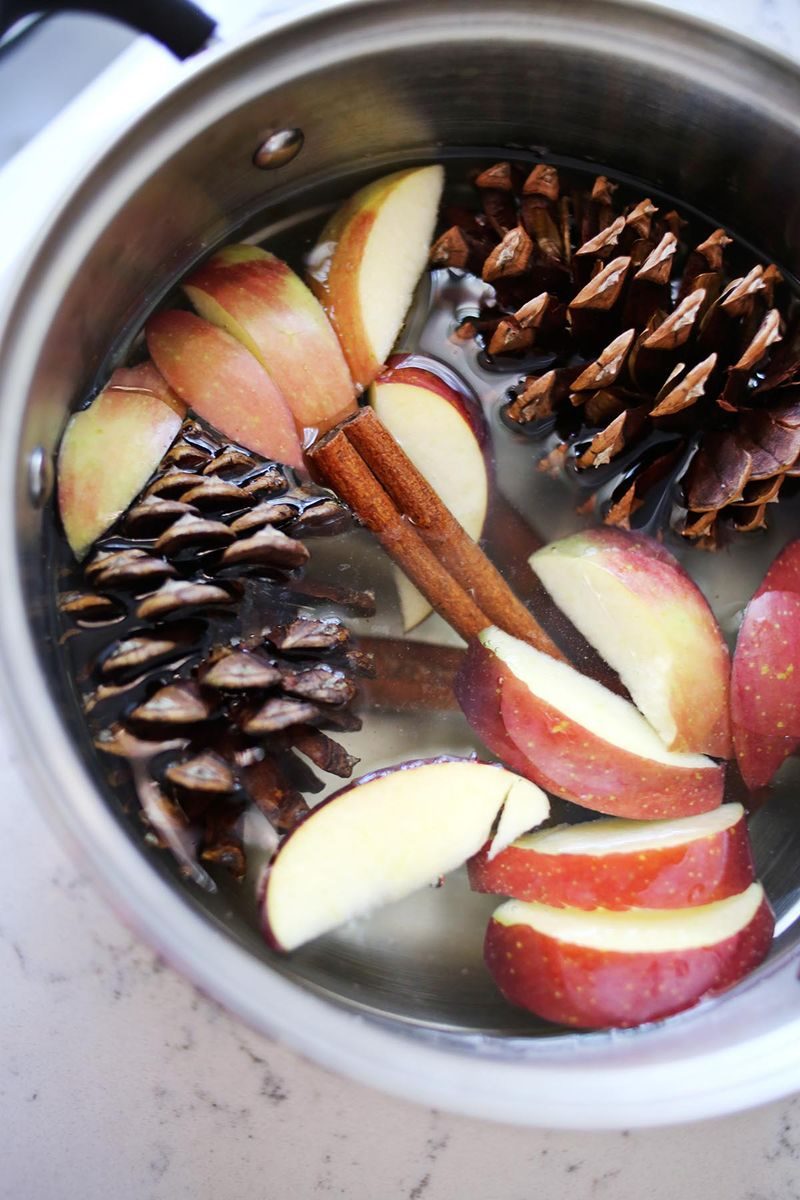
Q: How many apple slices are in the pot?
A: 11